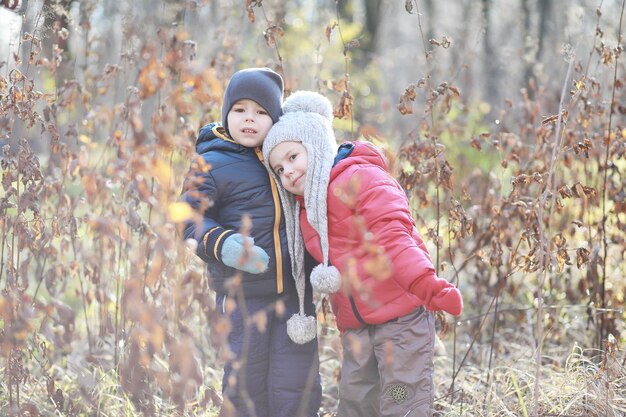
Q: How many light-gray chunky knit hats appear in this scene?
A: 1